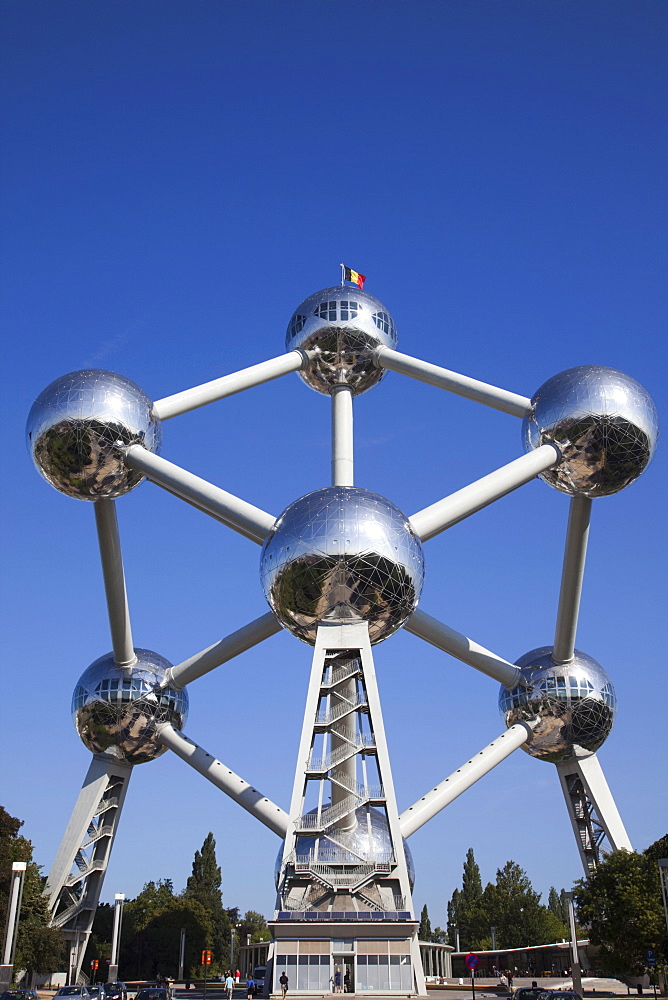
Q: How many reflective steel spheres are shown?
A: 7